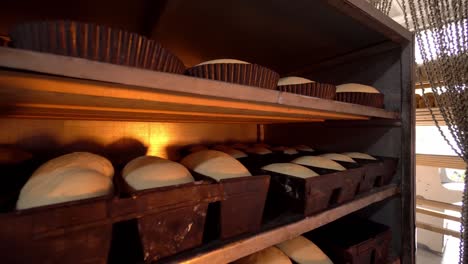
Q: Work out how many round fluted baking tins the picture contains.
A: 4